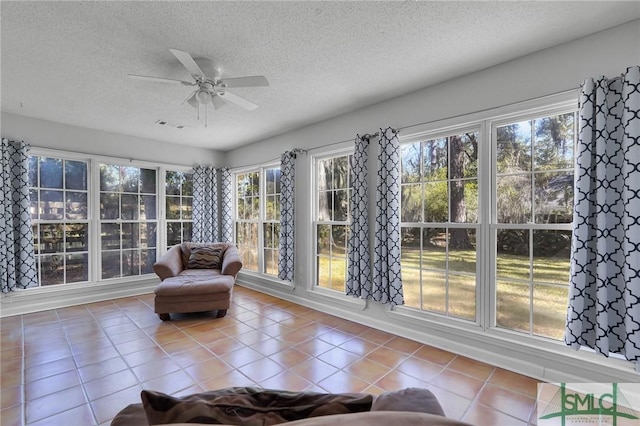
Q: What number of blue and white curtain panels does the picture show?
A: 7